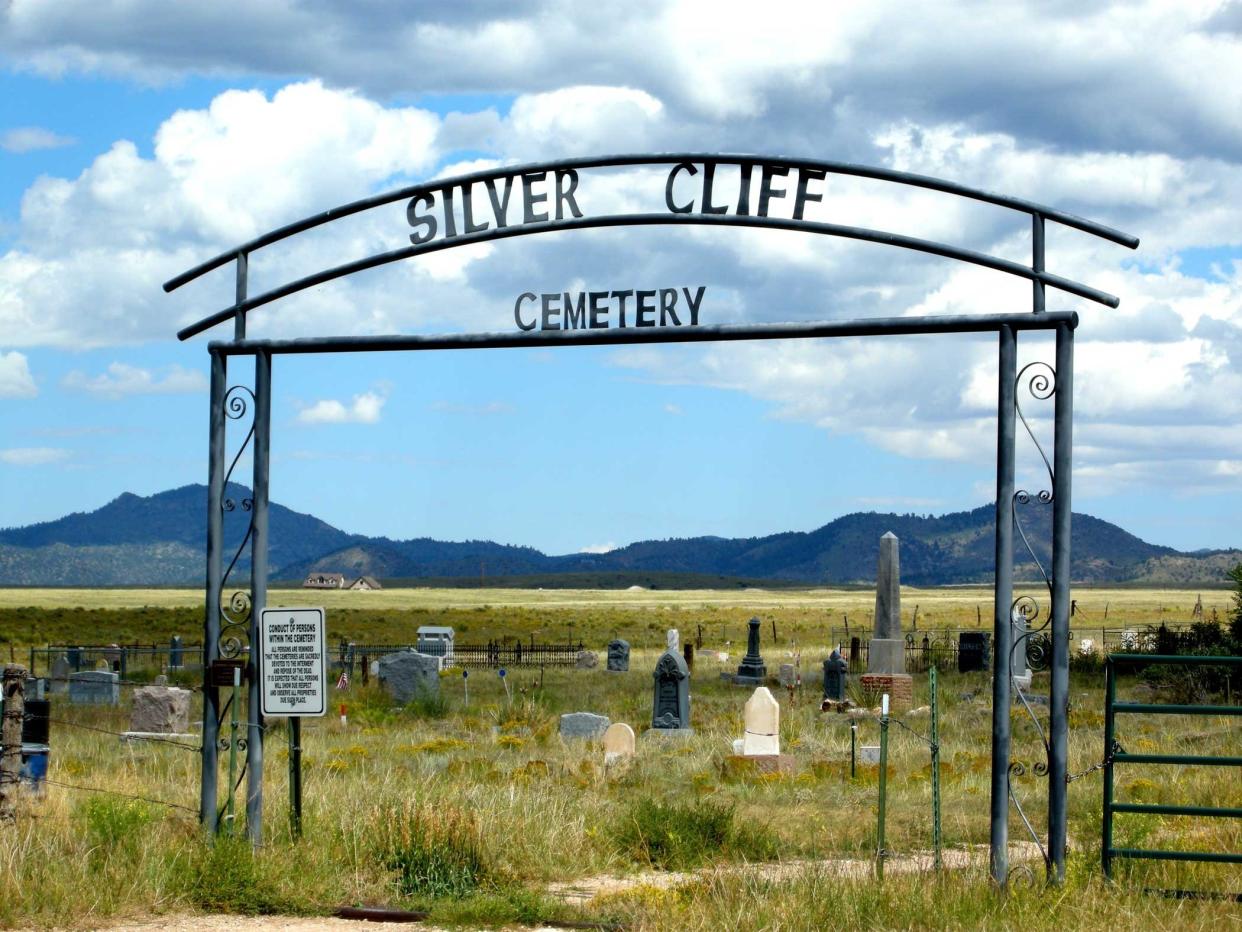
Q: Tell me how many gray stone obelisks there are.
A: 1